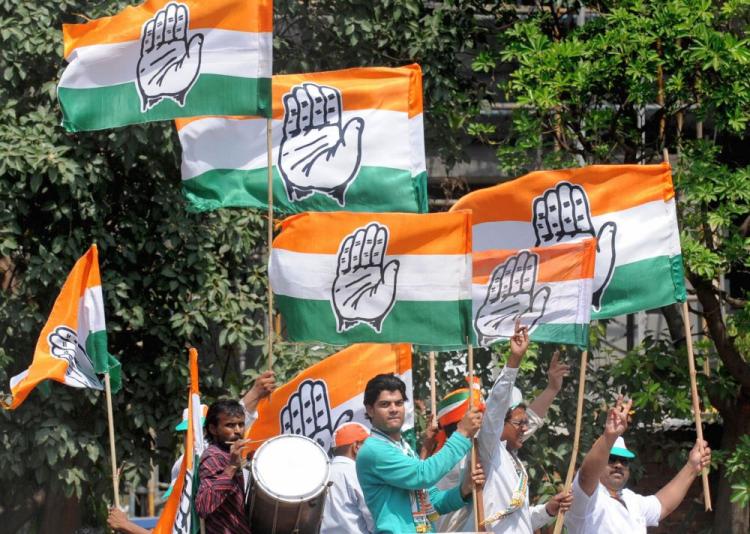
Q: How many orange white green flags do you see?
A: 8